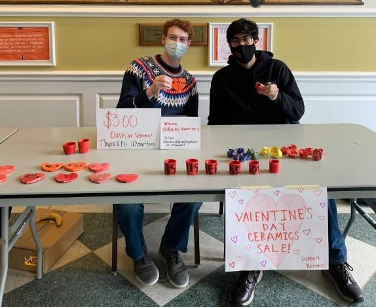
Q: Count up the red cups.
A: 8